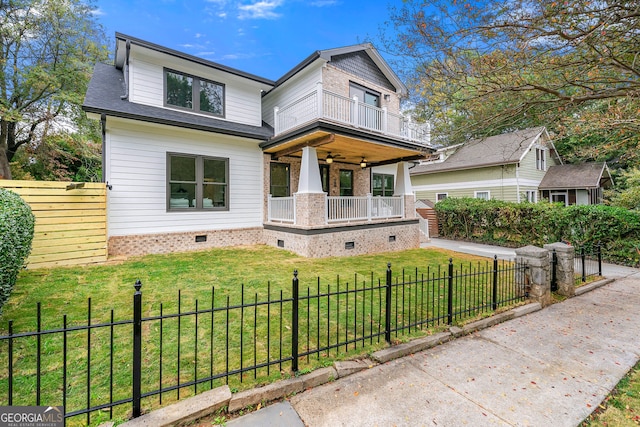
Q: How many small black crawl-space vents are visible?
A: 4